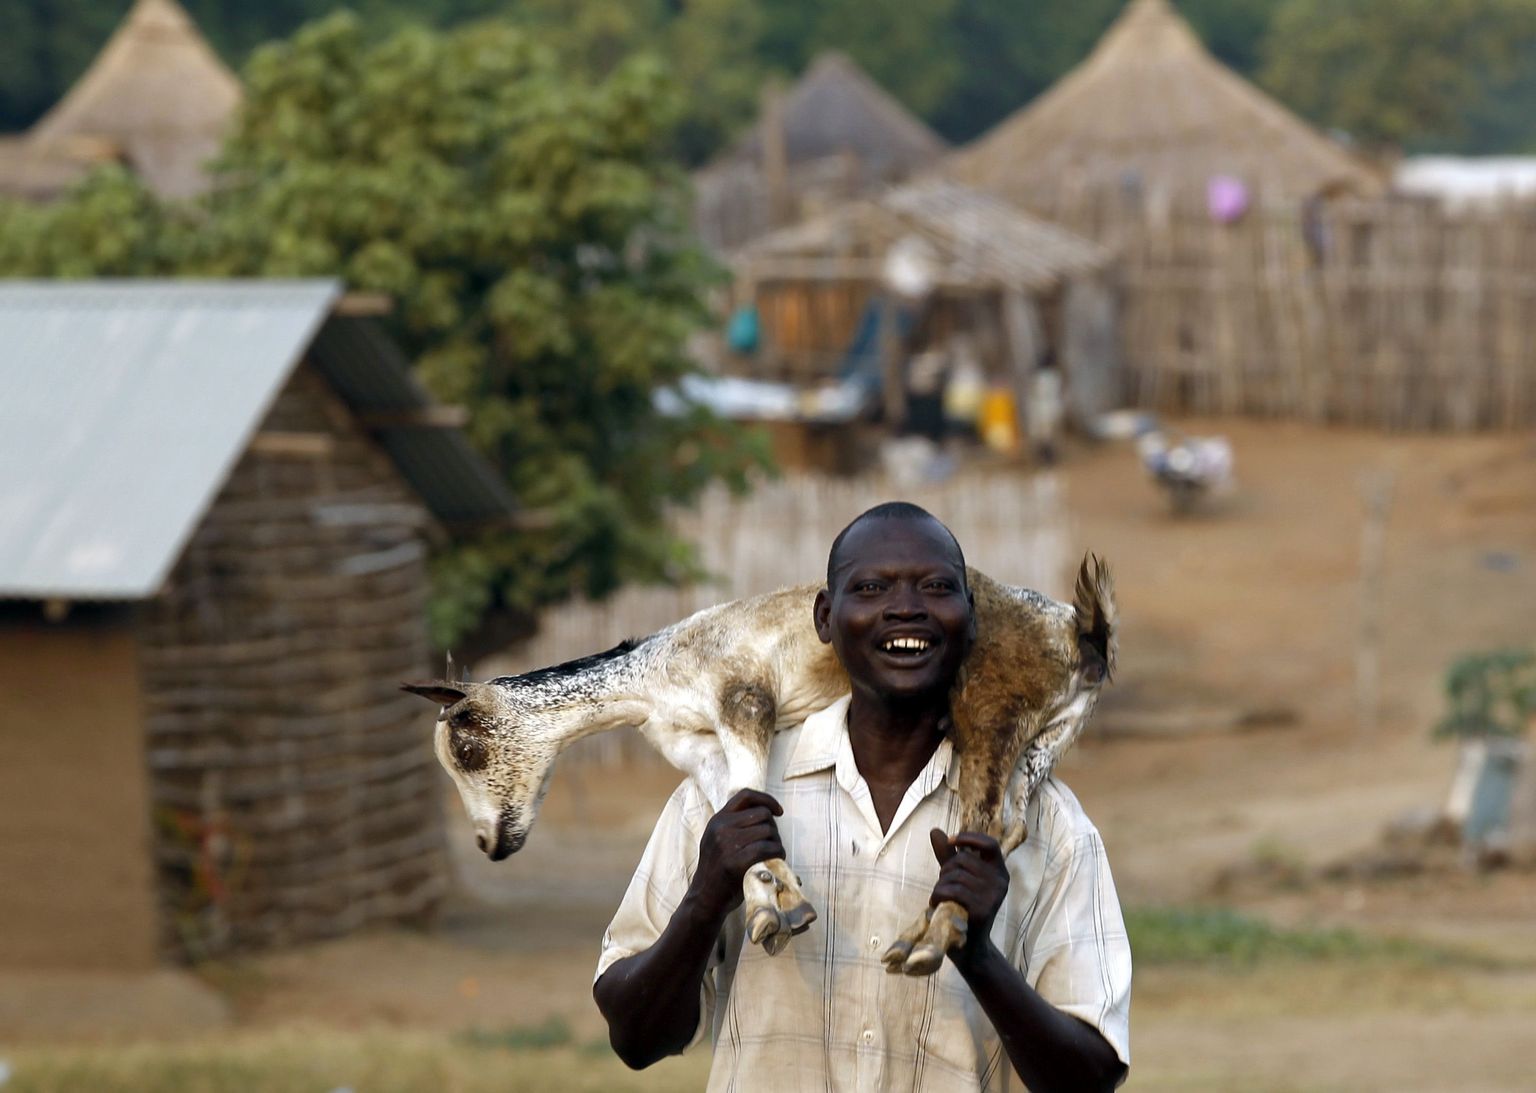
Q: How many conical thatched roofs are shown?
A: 3